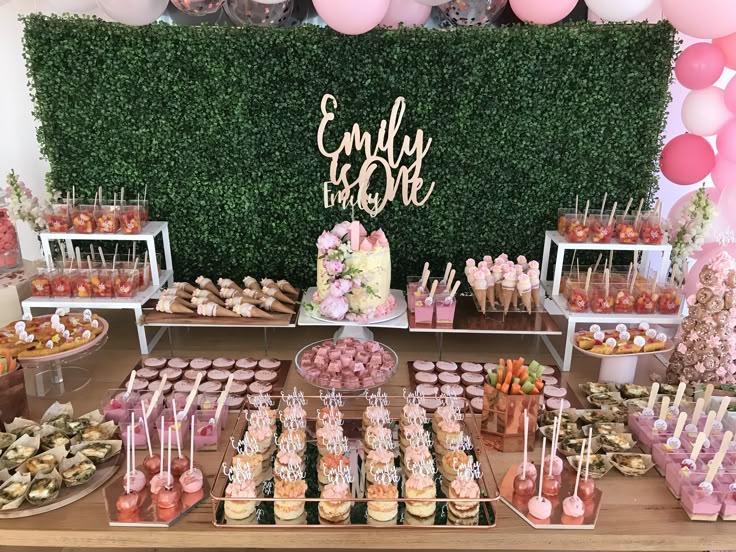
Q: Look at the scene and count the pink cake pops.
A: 7